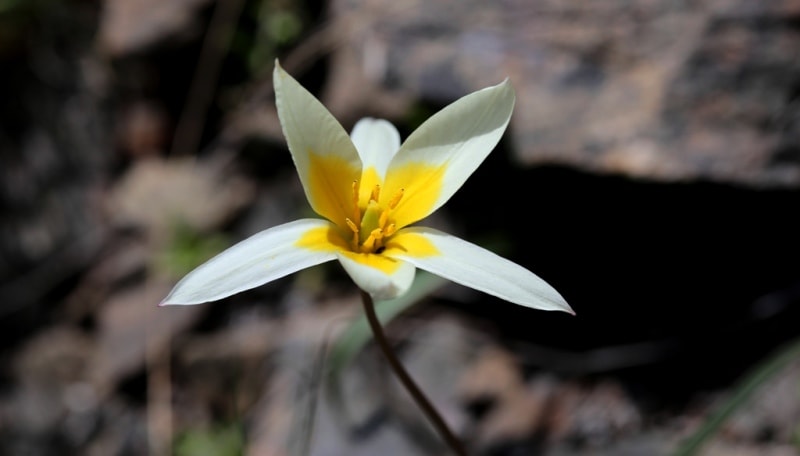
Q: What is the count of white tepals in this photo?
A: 6